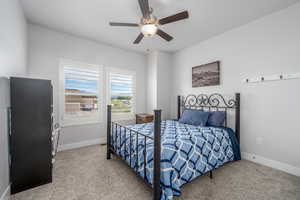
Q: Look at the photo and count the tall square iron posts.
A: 4